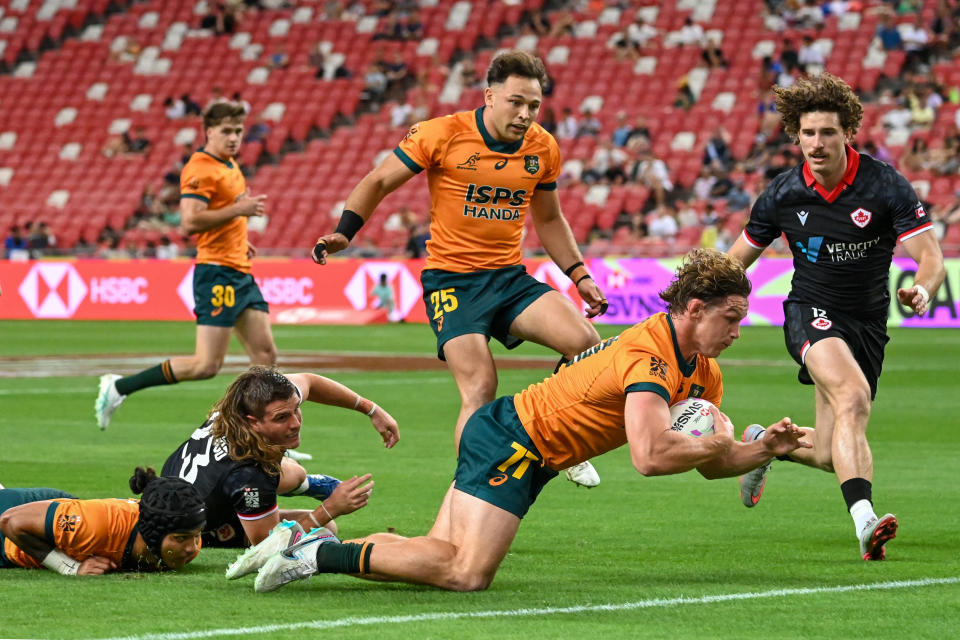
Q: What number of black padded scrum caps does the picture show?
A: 1